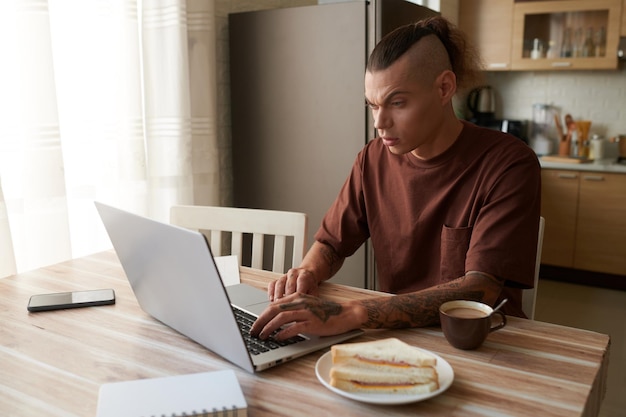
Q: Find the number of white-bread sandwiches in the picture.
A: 2